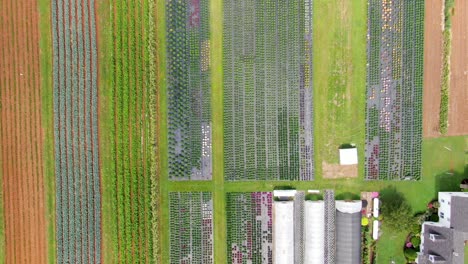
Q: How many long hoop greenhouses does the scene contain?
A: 3